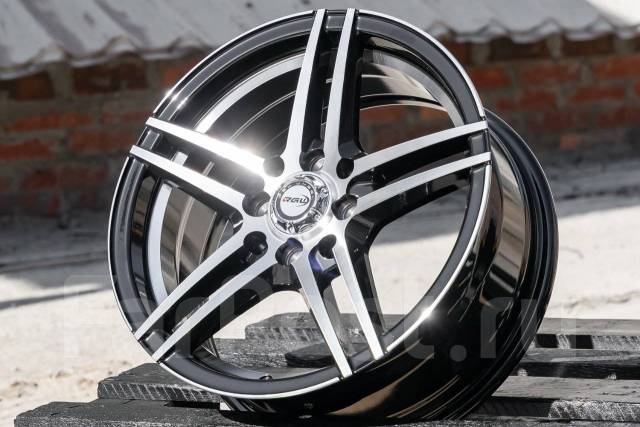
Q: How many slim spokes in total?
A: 10